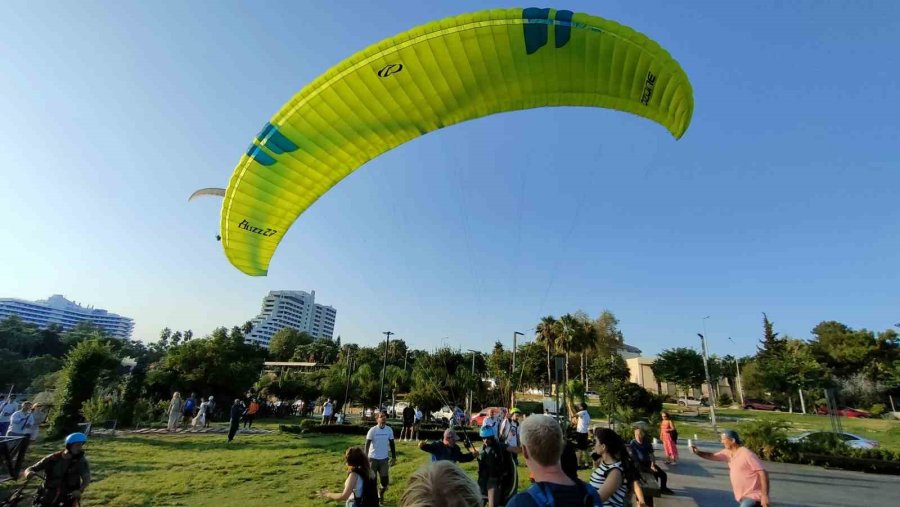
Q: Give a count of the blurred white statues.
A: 0